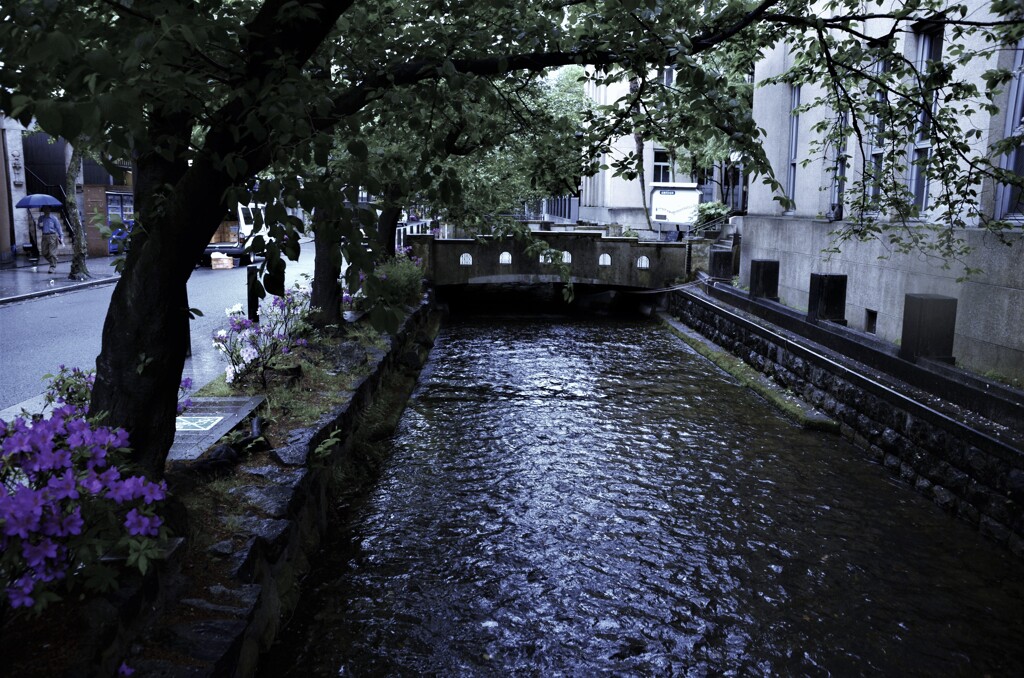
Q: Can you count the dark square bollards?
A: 4